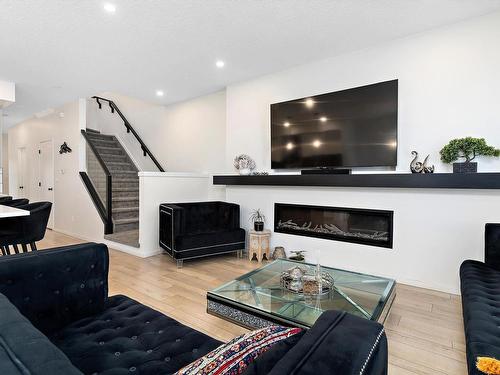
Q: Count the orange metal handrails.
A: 0